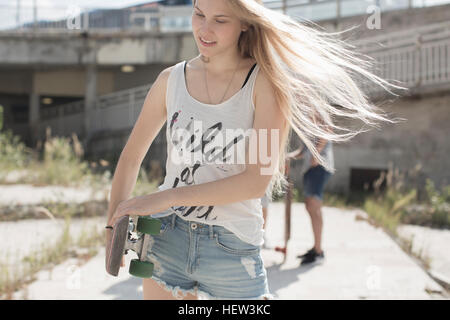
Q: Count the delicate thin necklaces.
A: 1